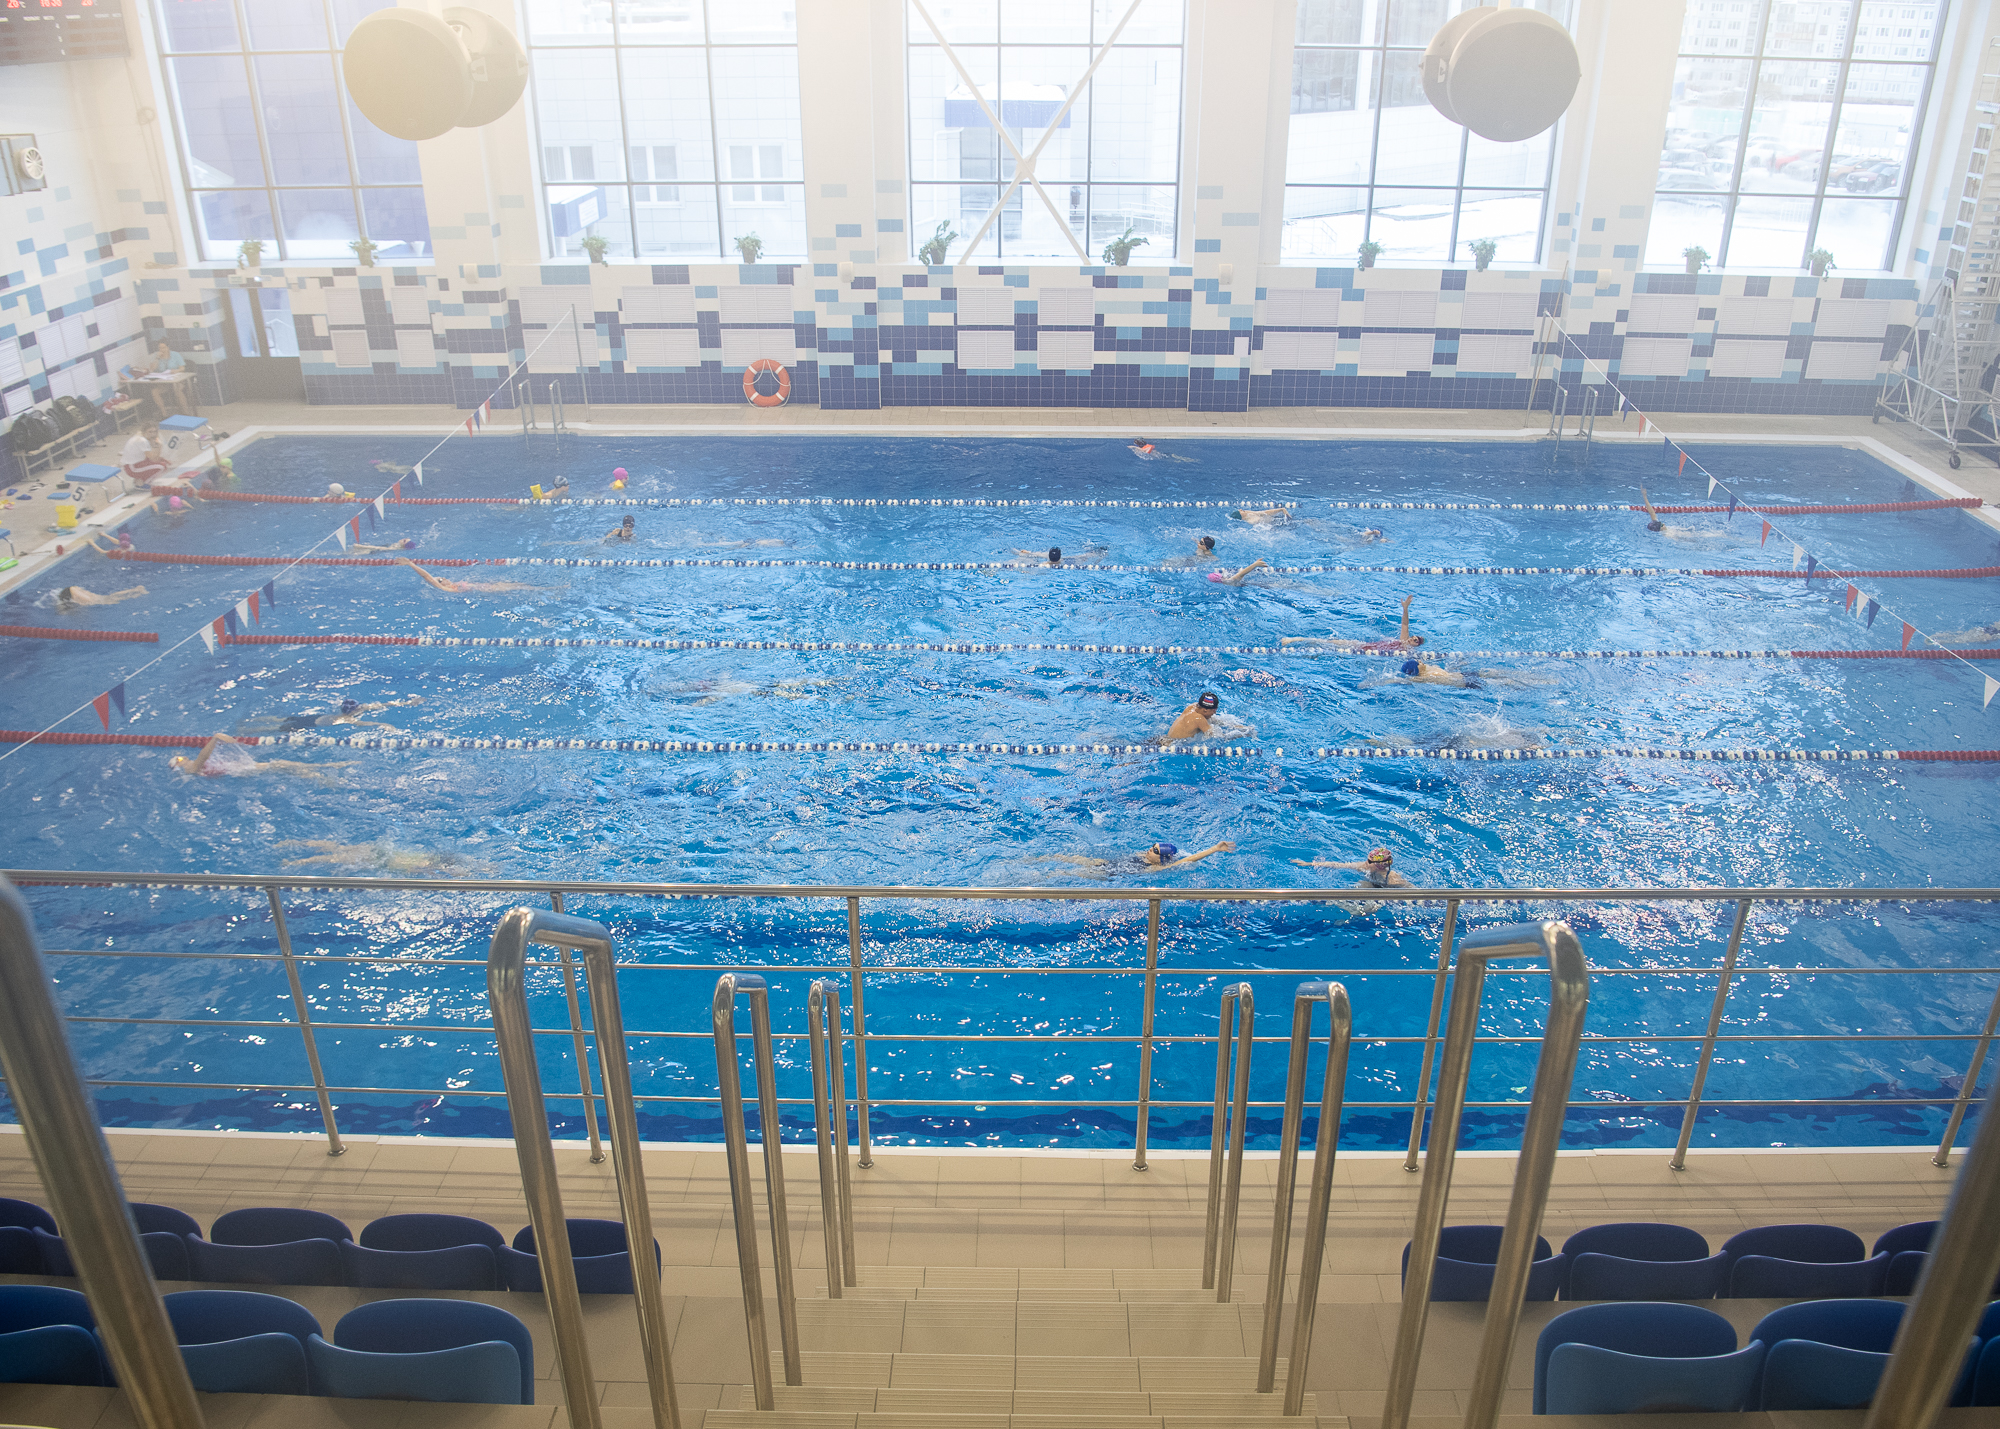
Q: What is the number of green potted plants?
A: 10